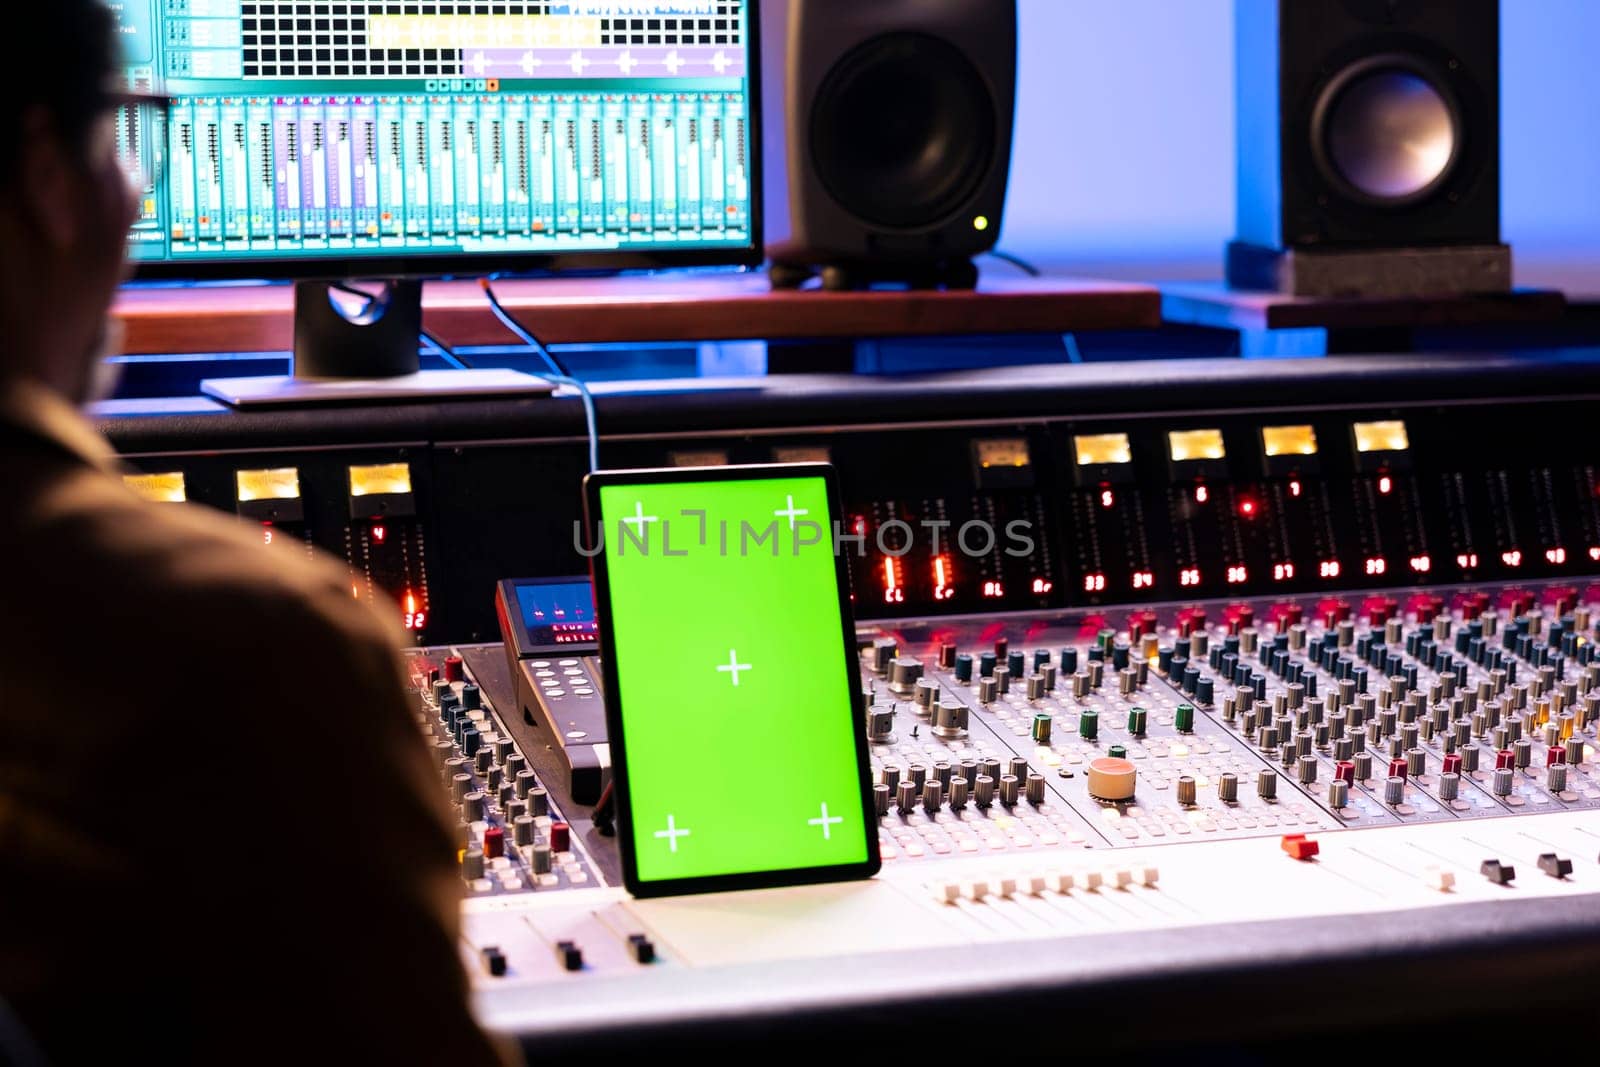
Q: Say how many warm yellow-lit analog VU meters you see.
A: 7